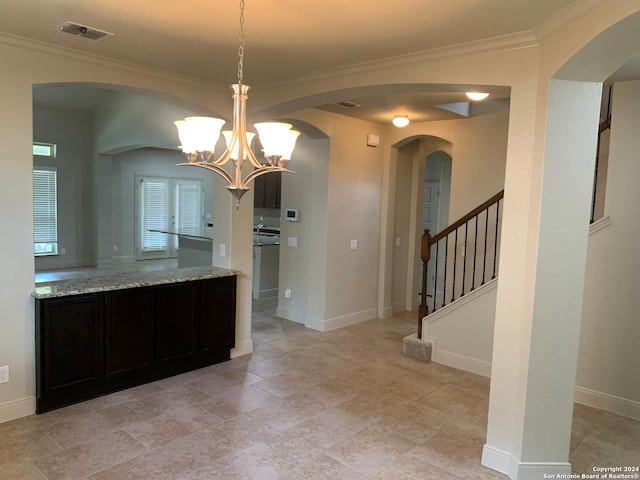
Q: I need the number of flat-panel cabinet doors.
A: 4